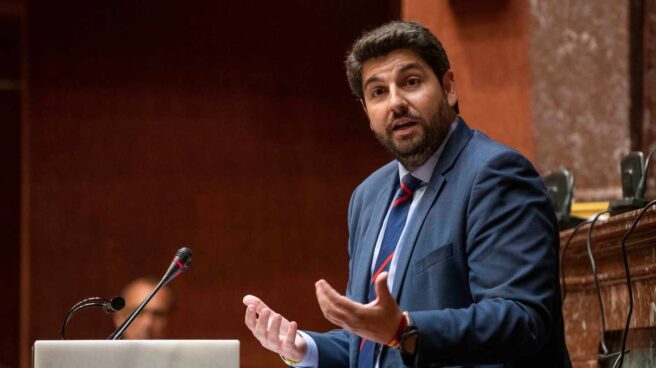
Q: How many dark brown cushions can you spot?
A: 0